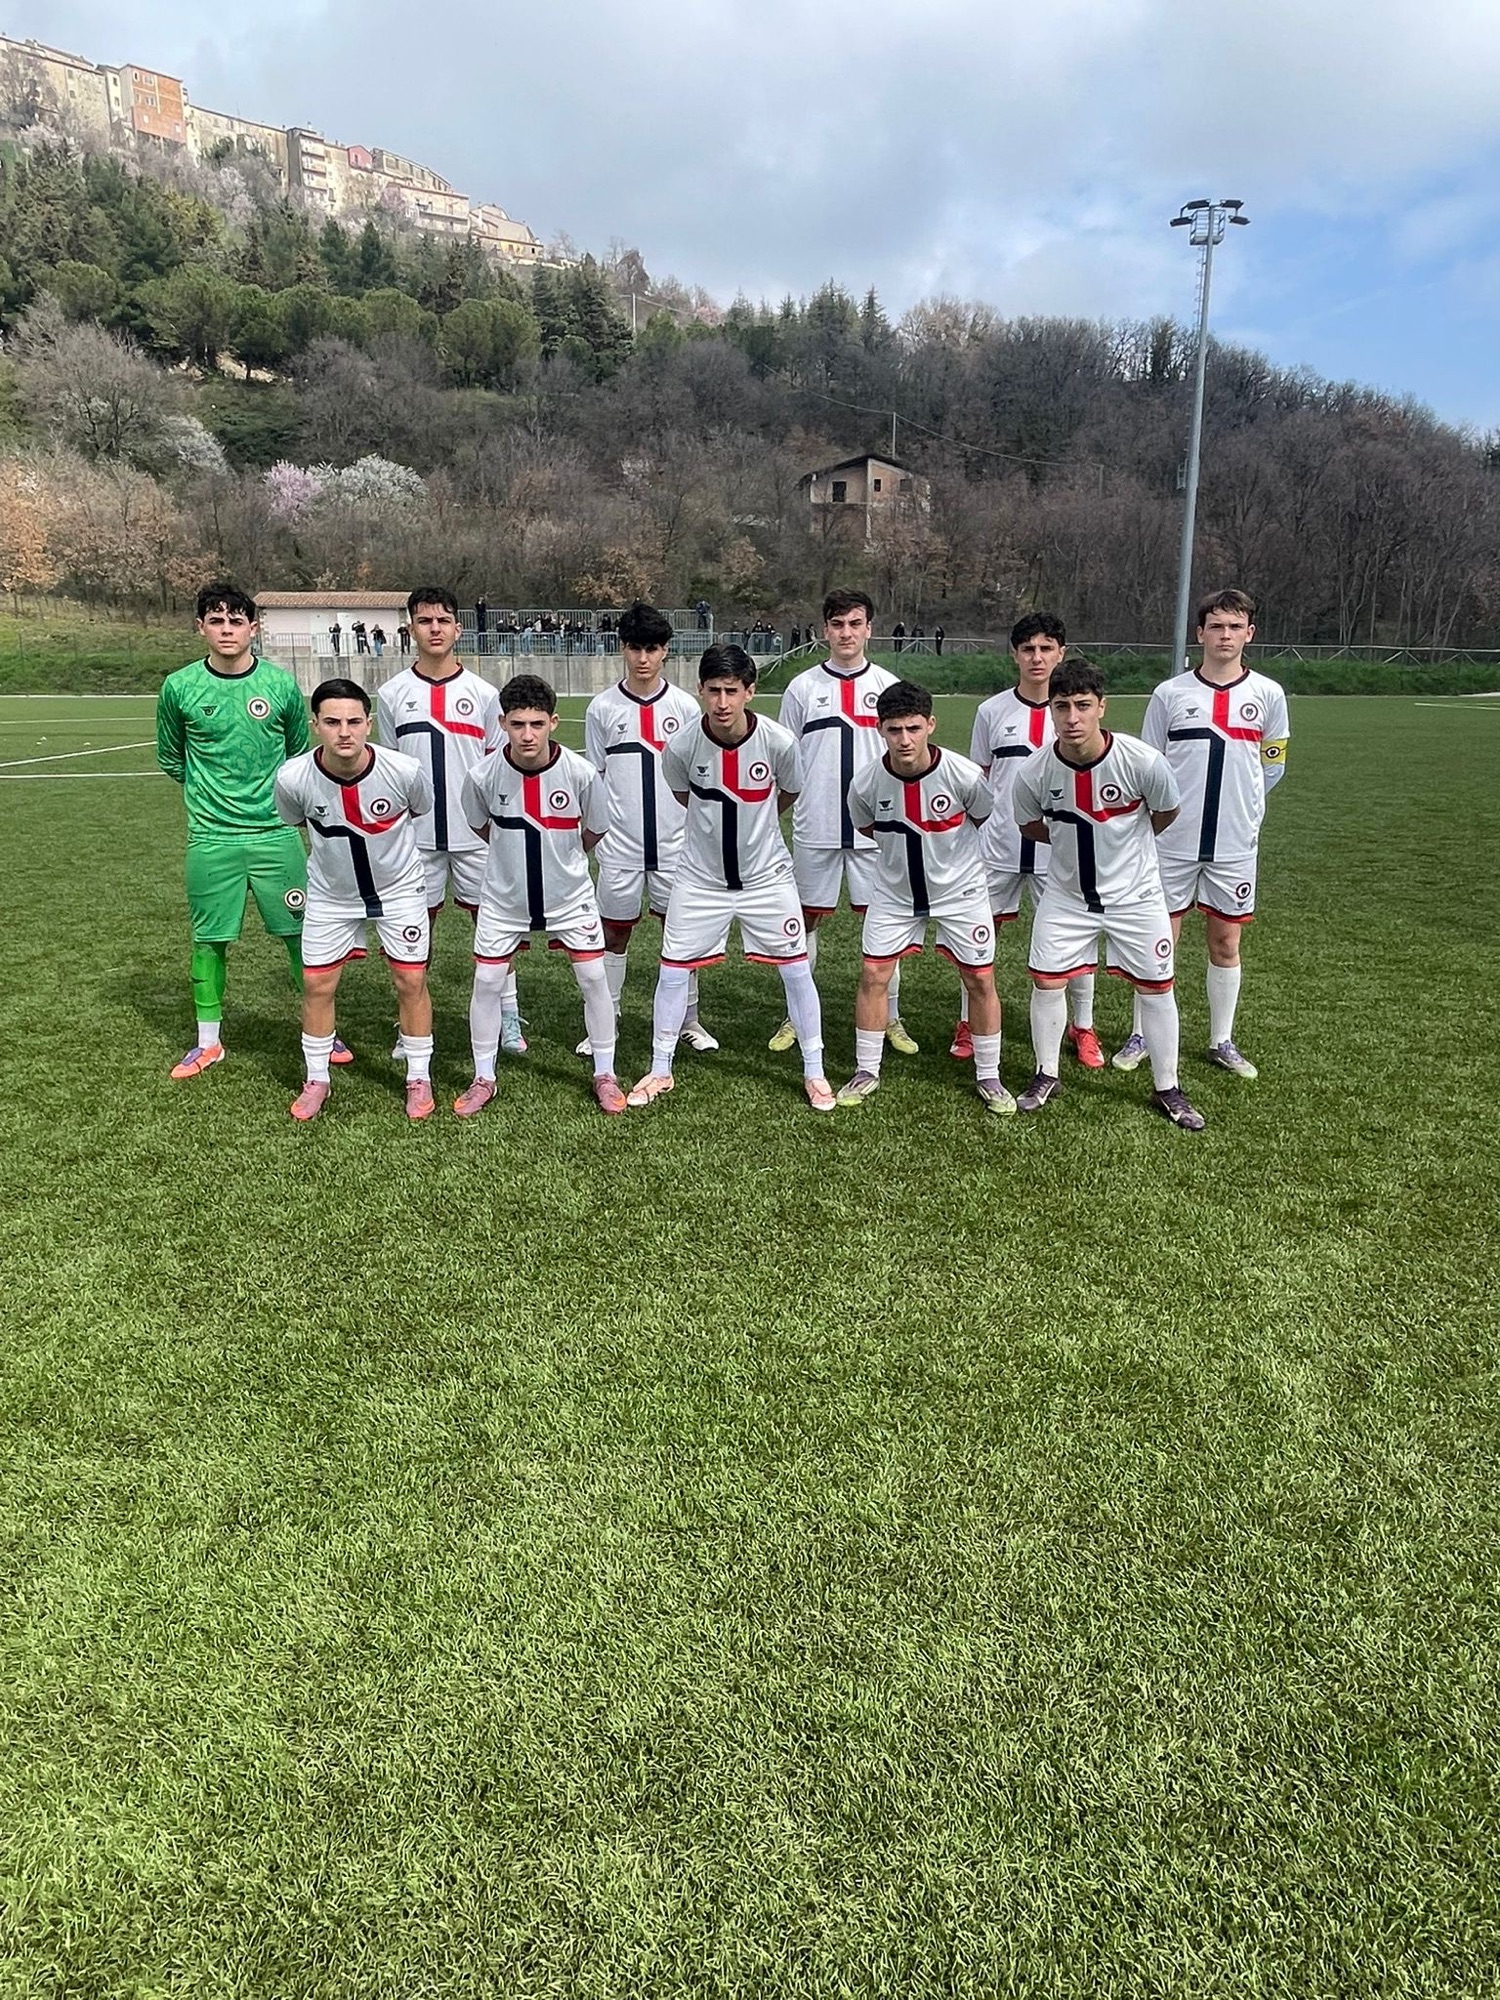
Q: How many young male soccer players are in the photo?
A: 11